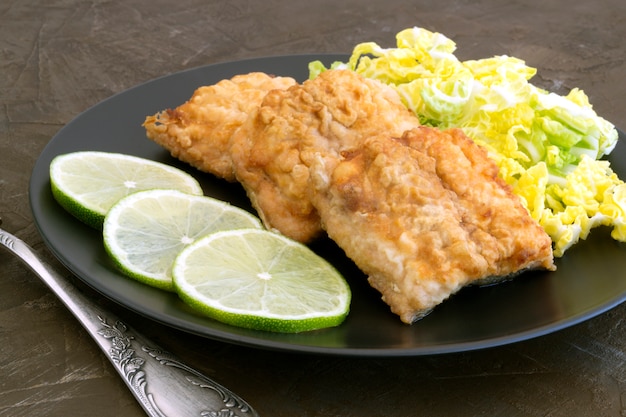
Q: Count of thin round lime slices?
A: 3